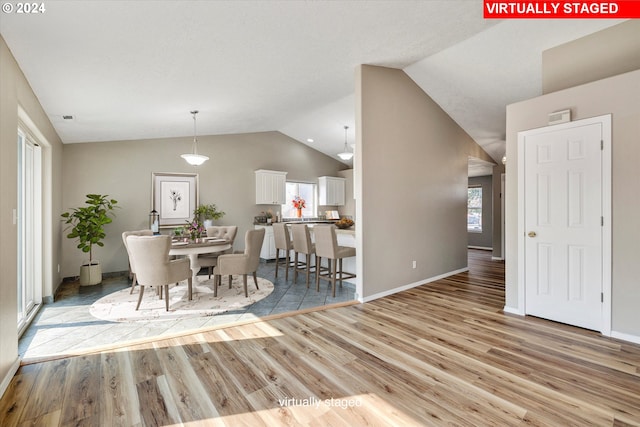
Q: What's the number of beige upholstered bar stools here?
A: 3